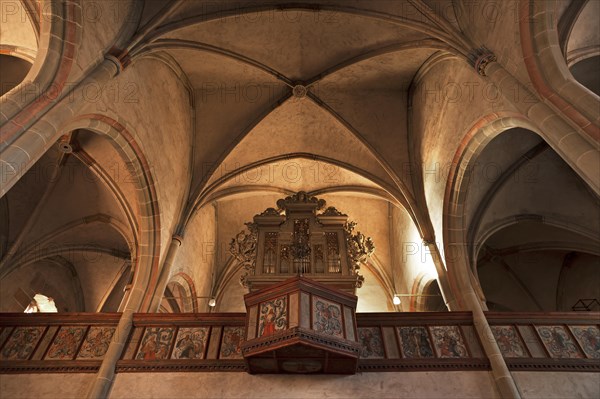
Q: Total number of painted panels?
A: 14